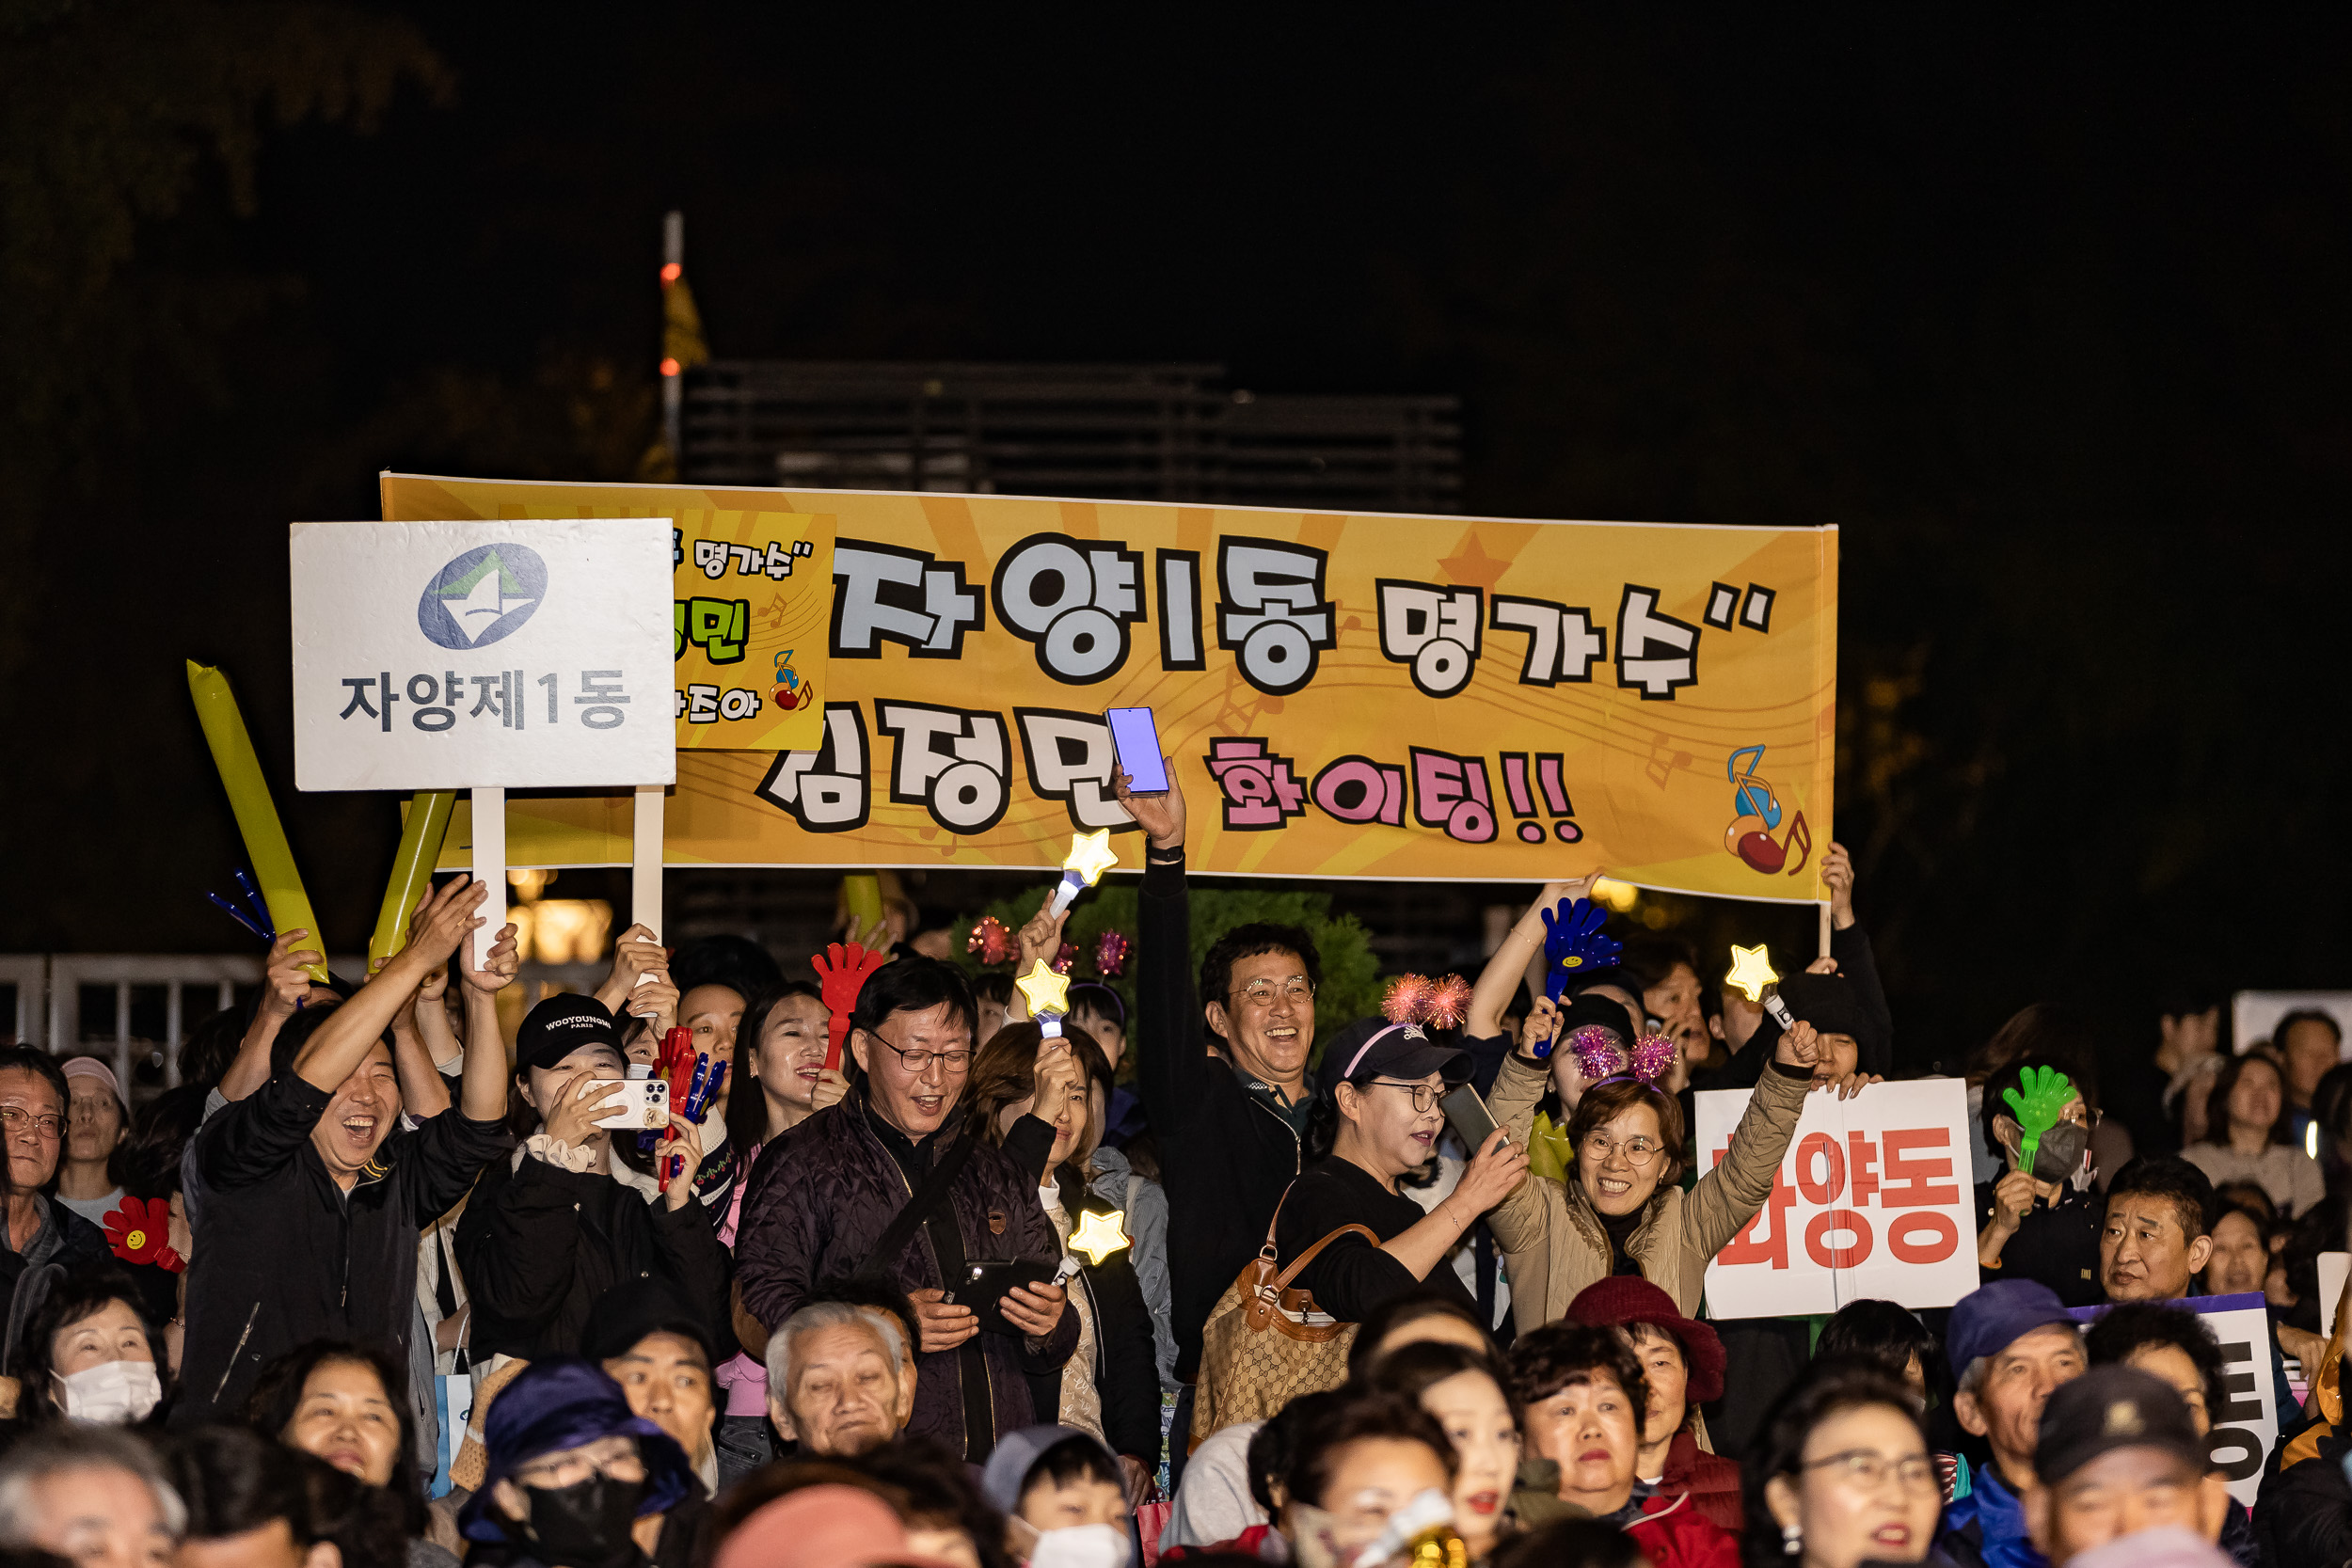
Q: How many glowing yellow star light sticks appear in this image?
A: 4